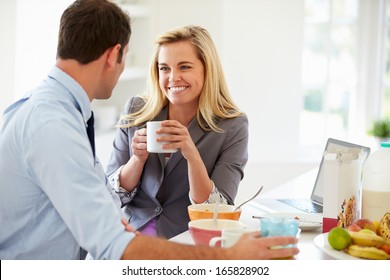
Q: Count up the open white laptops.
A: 1